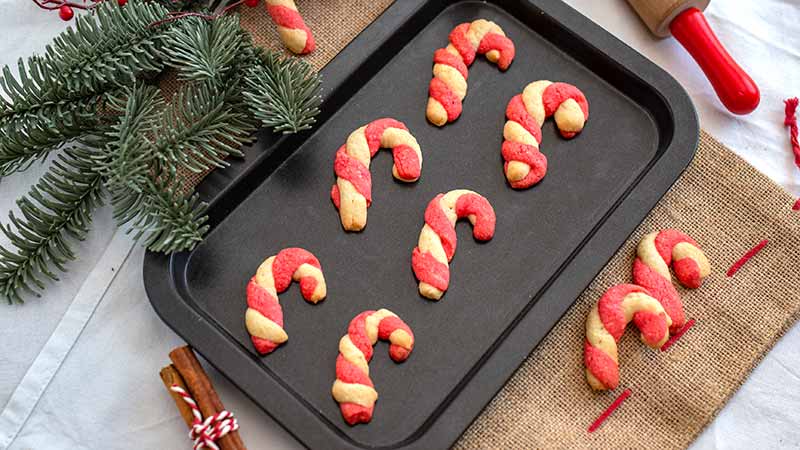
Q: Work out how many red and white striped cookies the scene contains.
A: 9